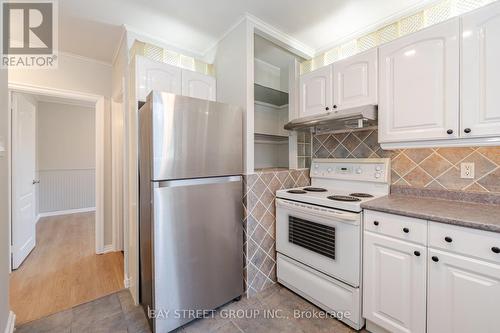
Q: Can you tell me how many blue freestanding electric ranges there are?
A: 0